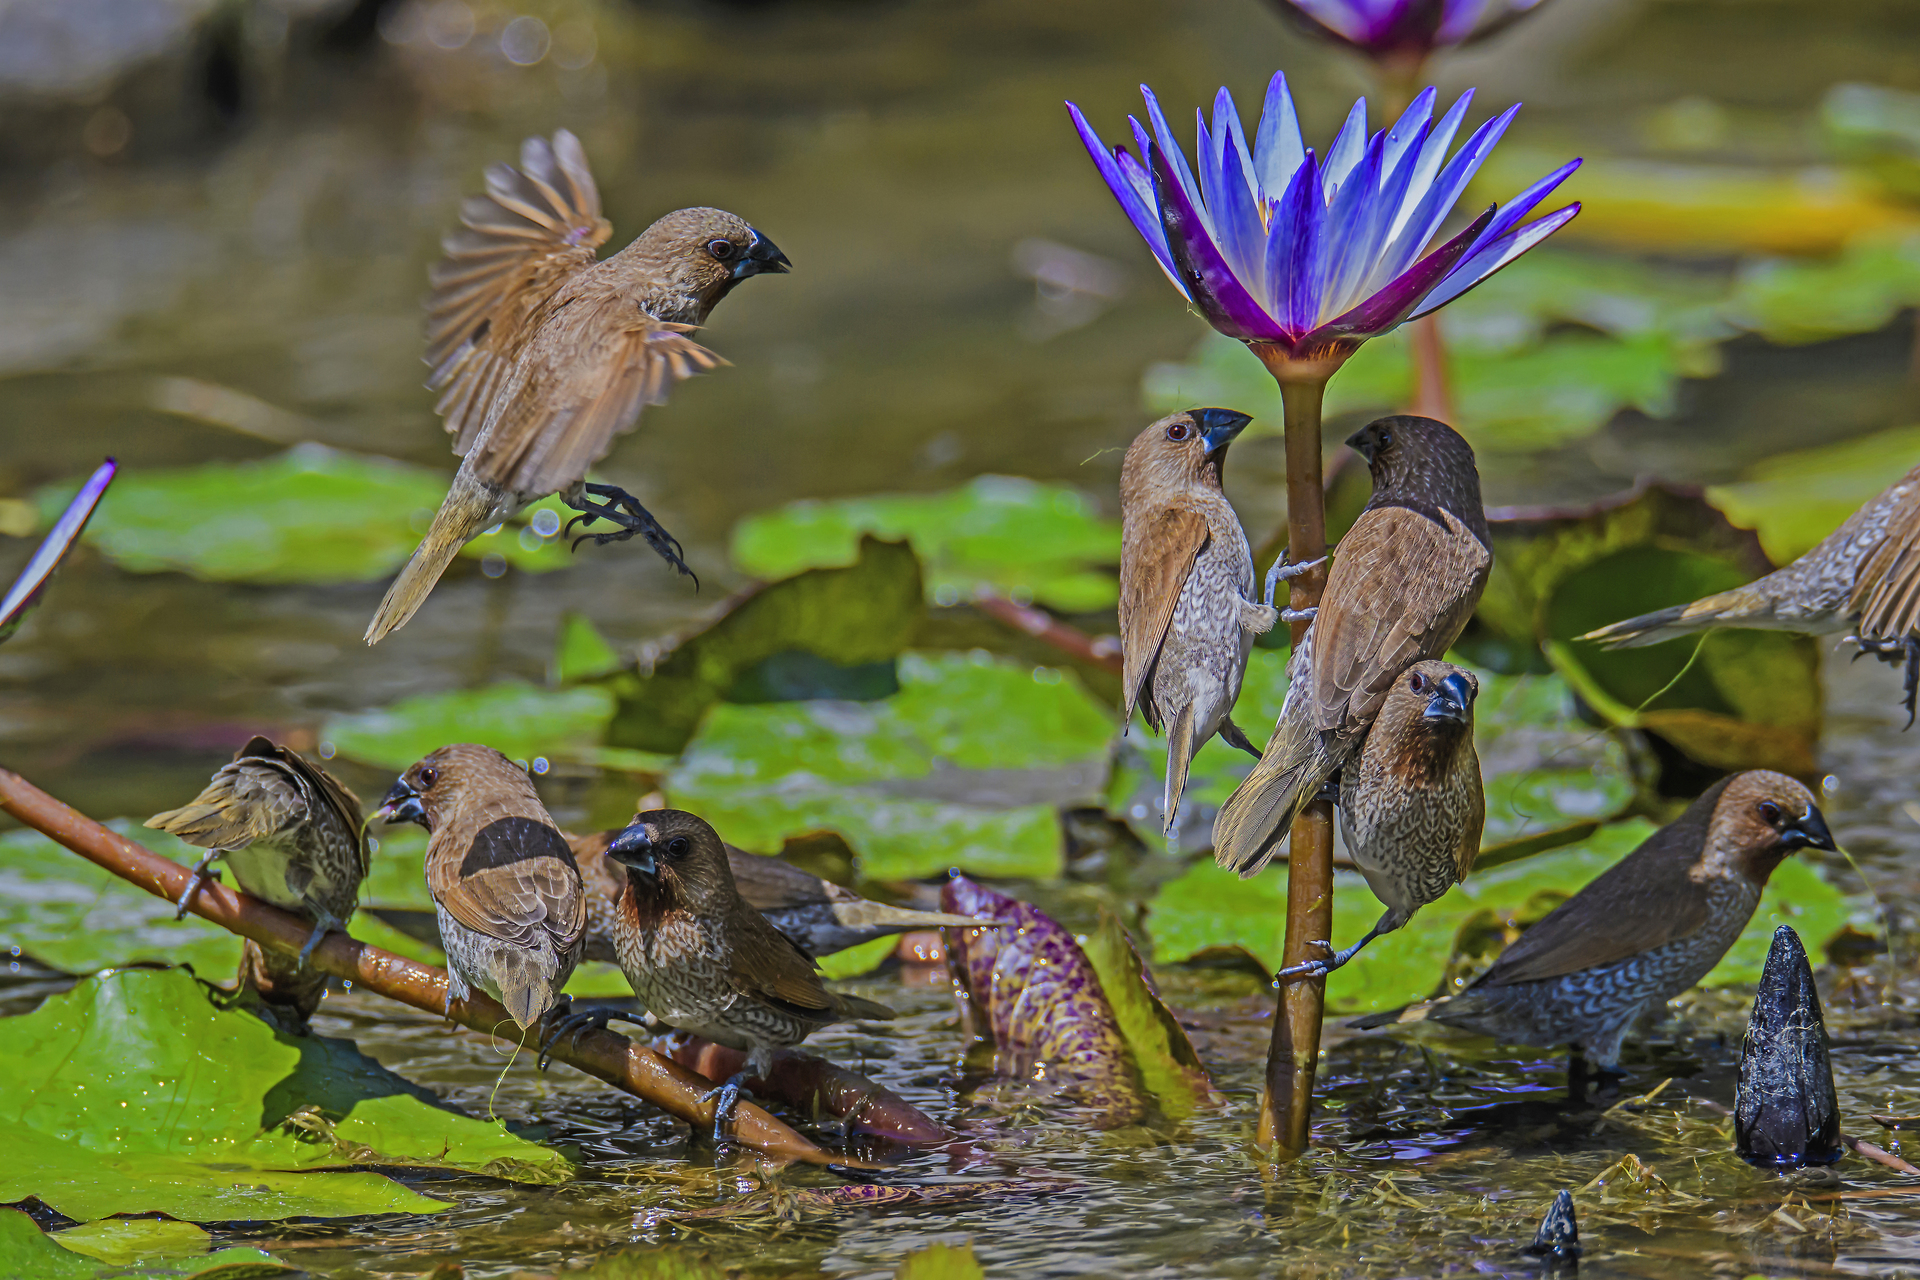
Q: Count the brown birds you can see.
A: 10